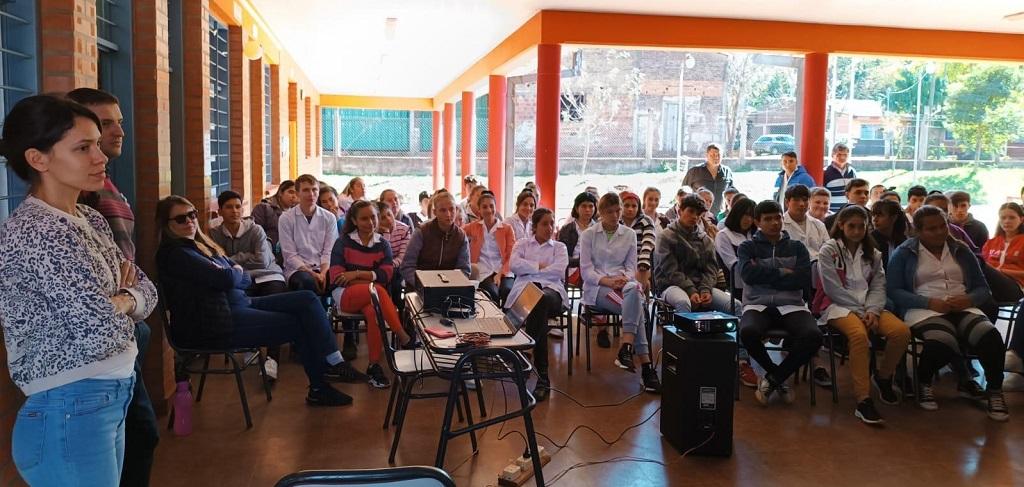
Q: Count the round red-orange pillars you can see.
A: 6